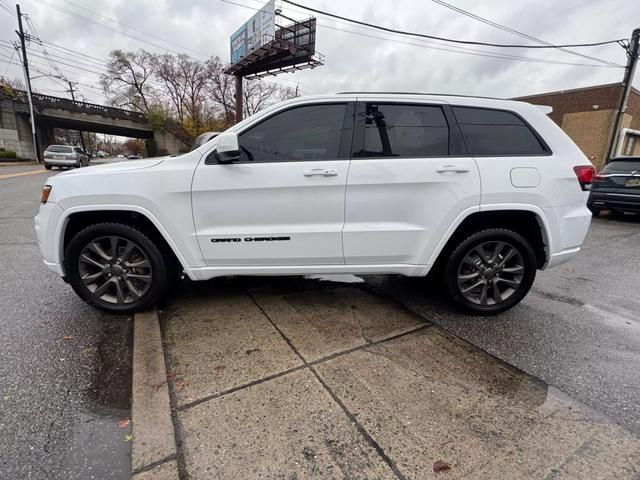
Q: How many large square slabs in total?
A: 4